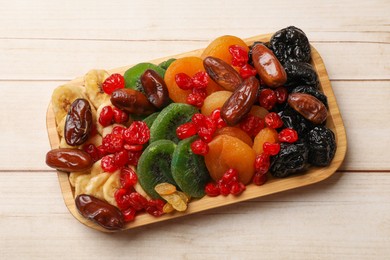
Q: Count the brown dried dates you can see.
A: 9